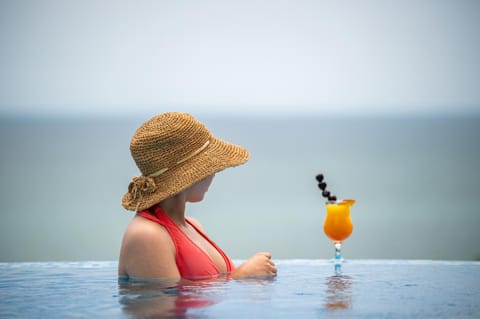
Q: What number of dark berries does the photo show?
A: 4